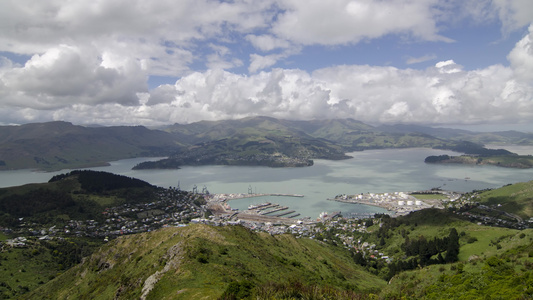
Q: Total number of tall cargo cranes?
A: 4